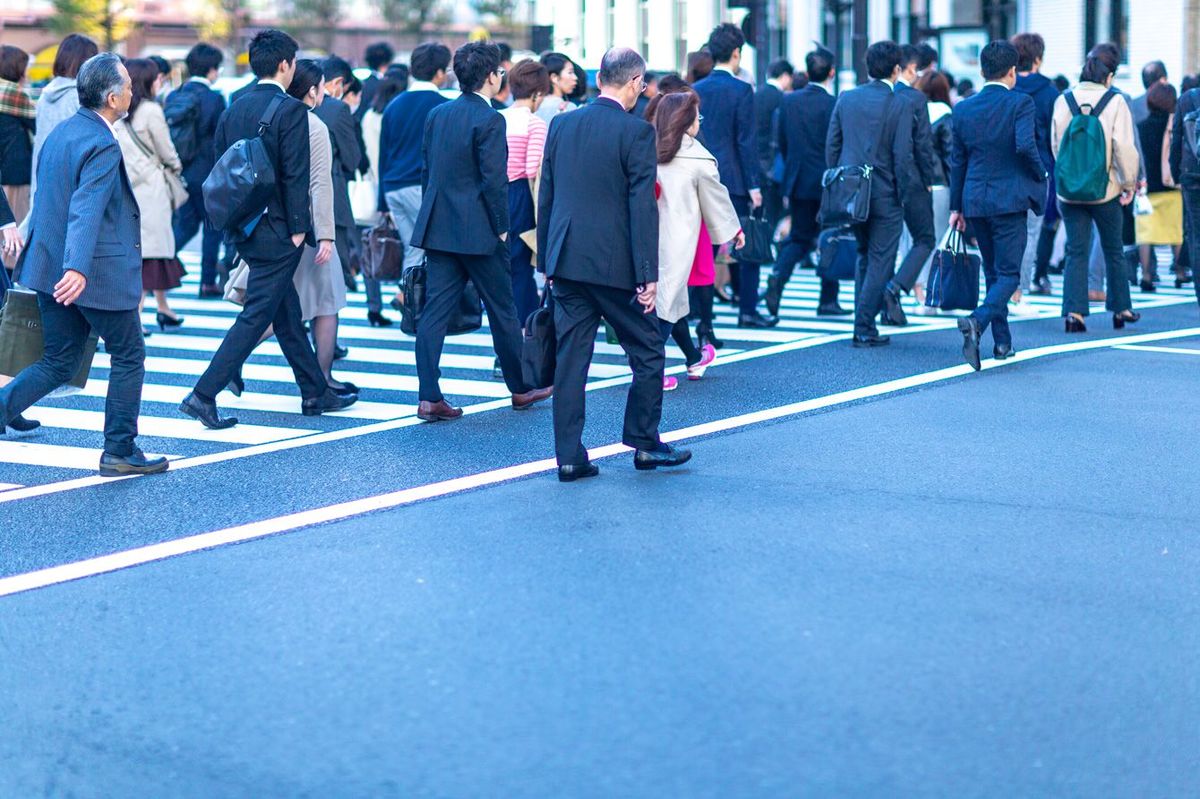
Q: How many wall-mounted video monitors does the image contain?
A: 0